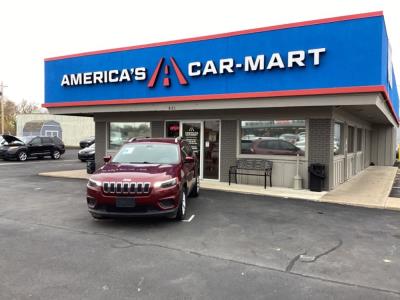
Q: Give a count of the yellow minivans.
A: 0